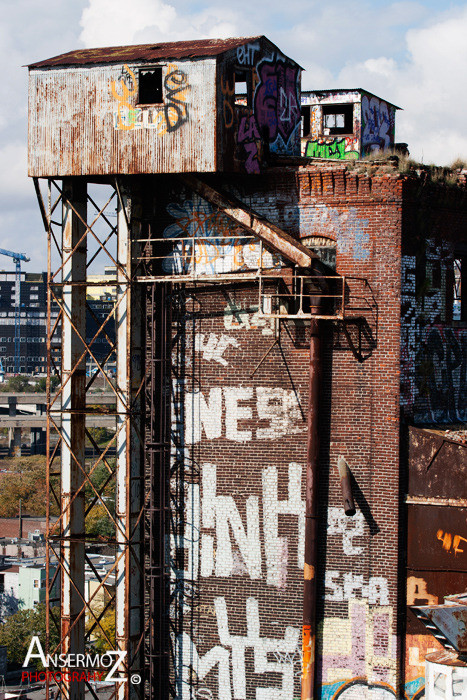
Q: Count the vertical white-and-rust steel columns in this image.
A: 2